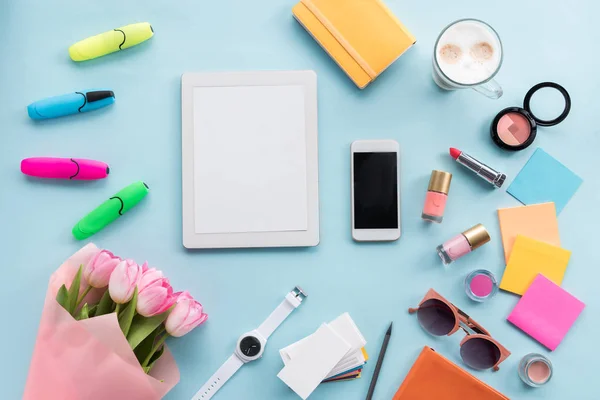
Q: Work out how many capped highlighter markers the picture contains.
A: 4